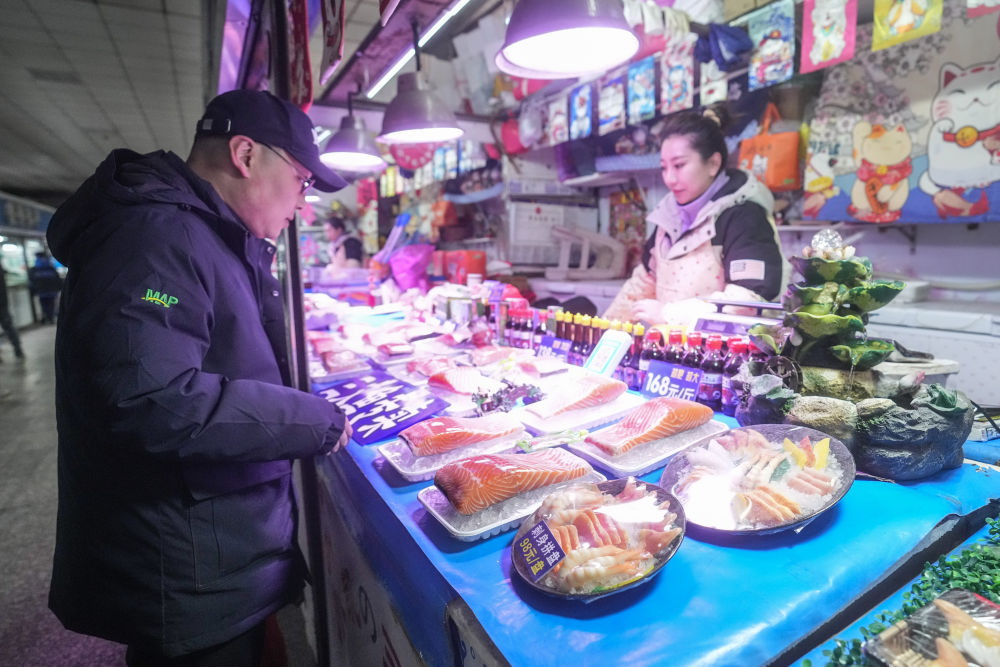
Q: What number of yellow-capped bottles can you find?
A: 9